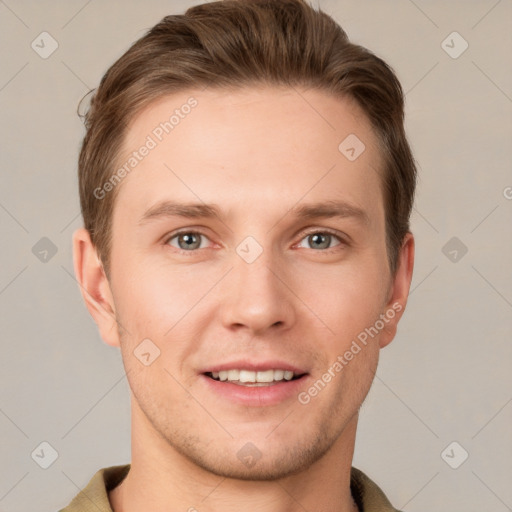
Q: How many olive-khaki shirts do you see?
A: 1